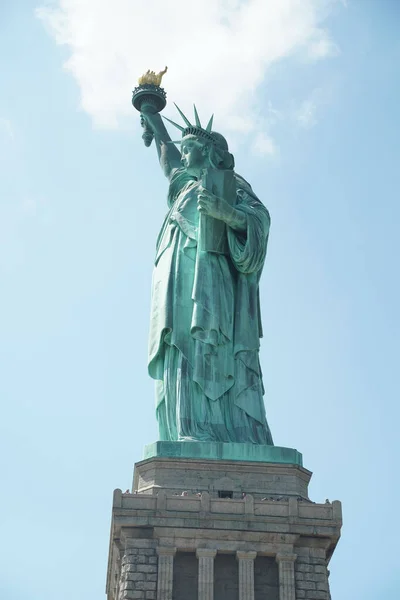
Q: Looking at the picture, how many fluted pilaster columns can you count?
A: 4